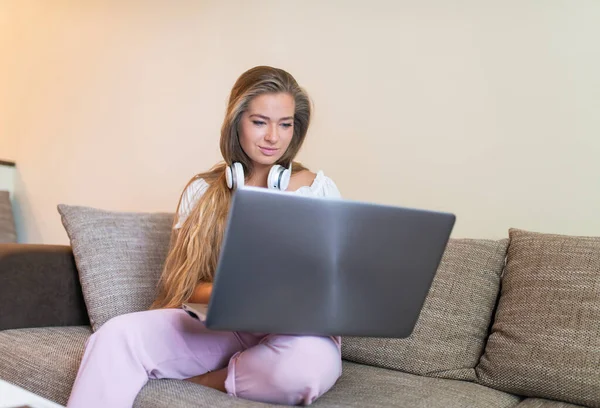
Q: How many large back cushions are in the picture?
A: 3